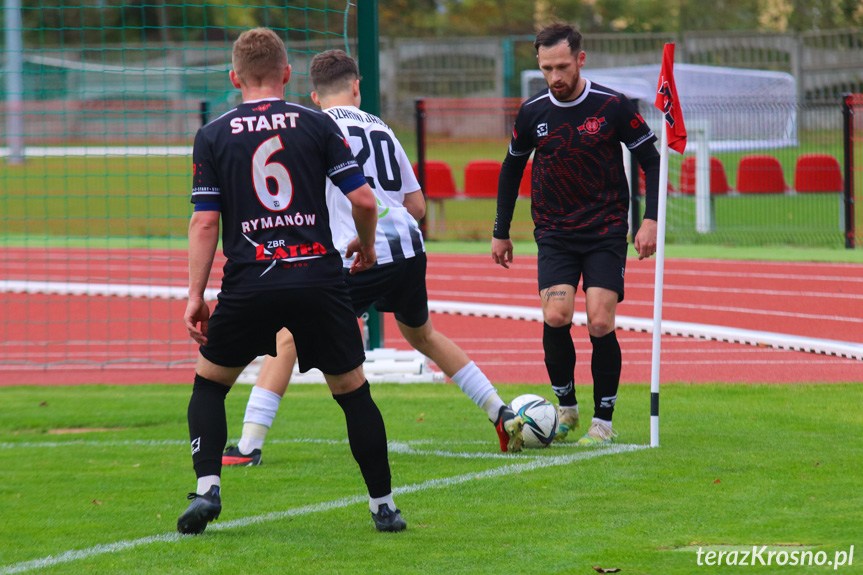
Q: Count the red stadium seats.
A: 7